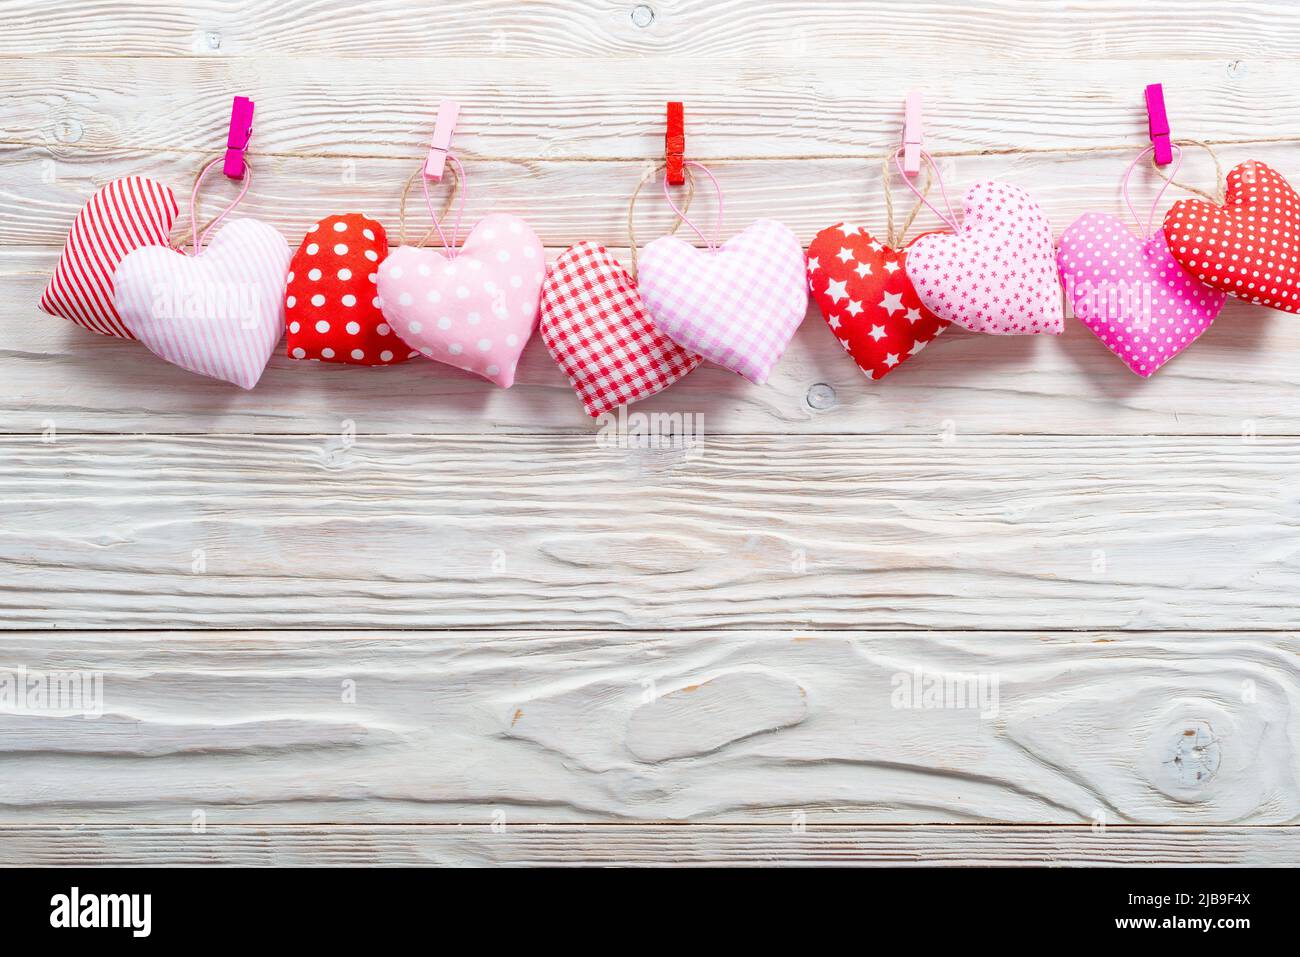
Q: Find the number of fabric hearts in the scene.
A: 10